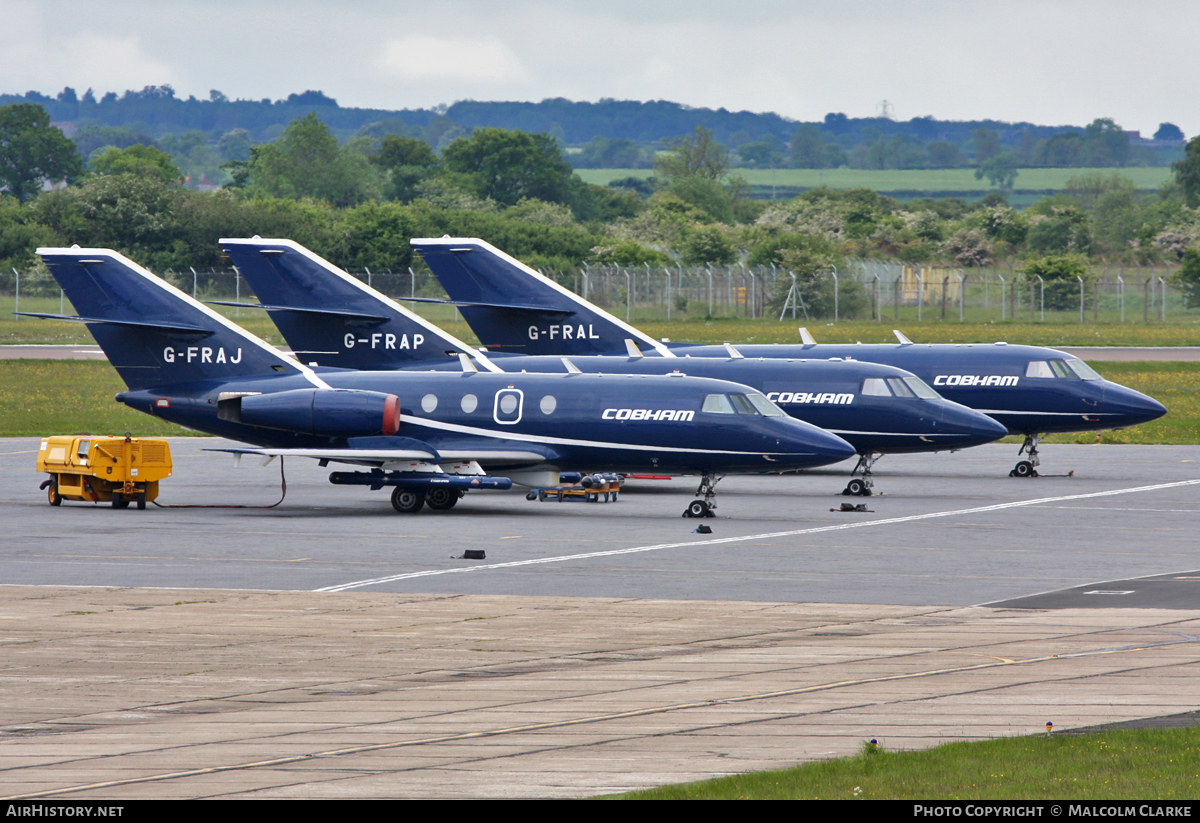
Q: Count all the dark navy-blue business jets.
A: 3